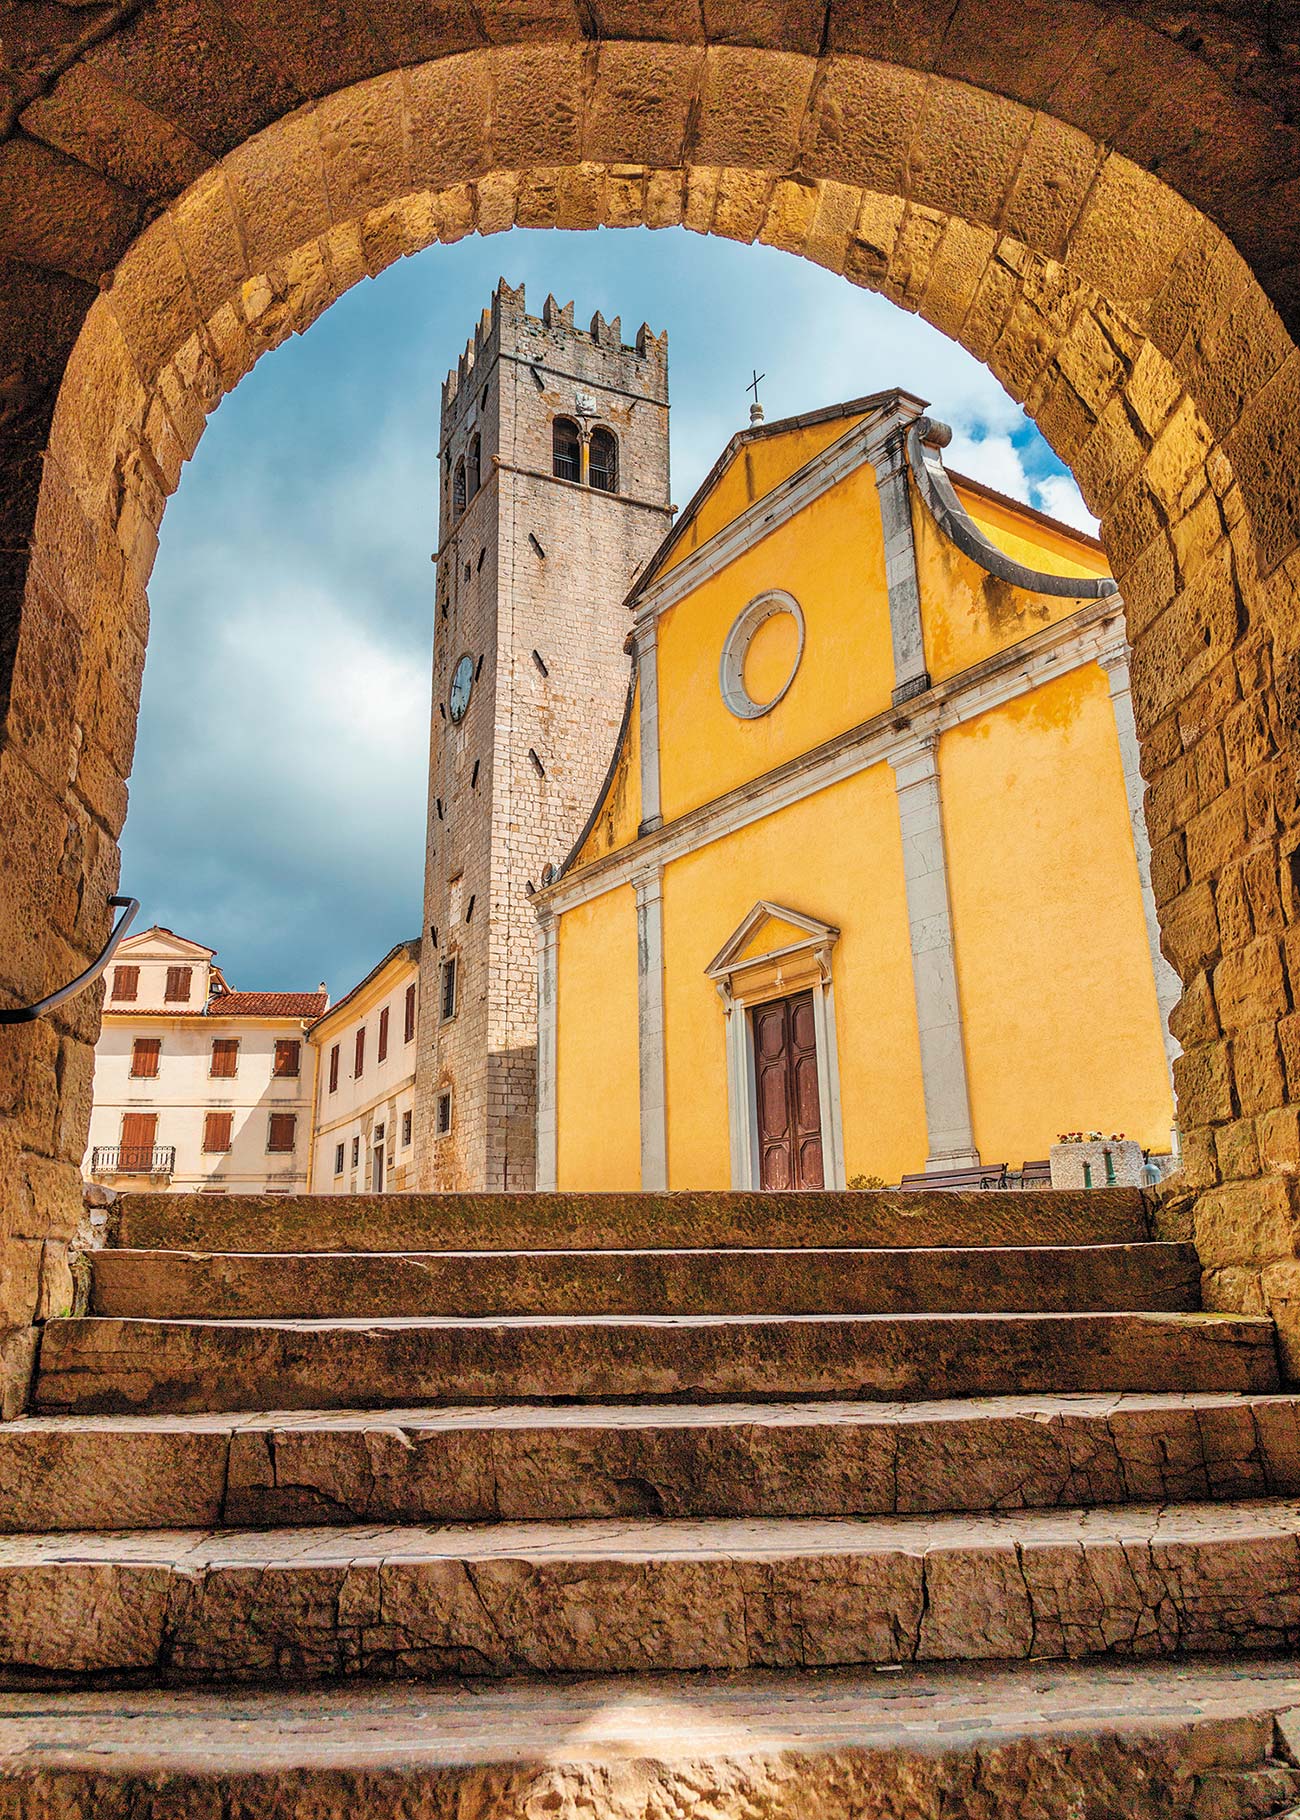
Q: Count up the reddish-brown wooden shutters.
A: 12